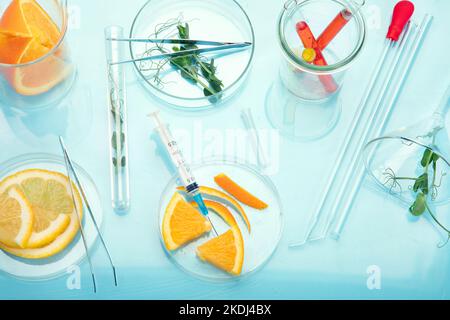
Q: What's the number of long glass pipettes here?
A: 3